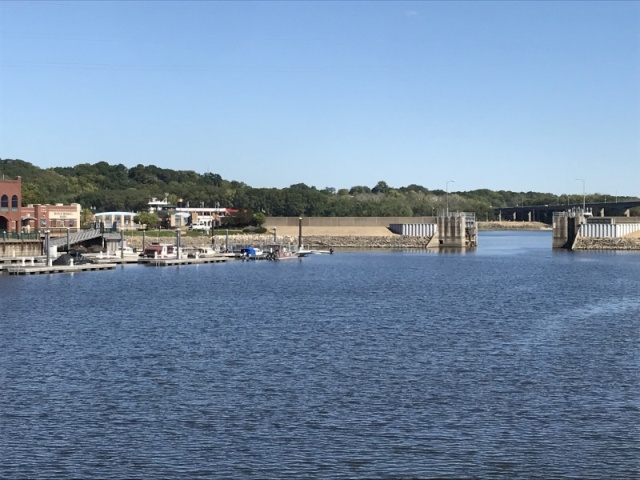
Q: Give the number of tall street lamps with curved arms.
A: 2